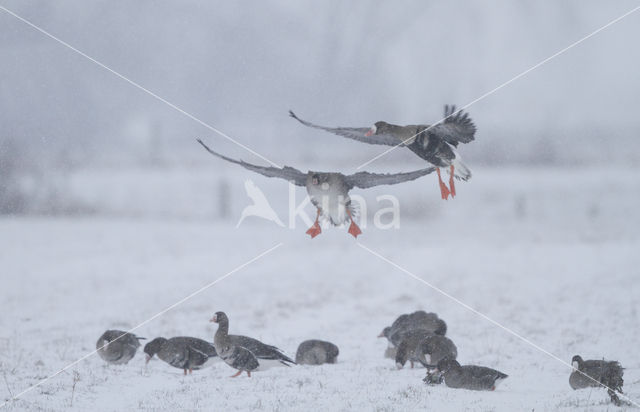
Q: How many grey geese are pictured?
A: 11